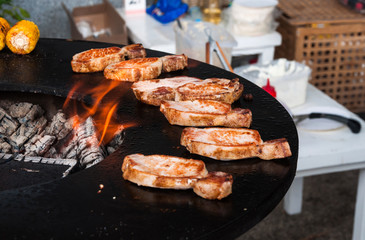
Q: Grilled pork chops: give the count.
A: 6